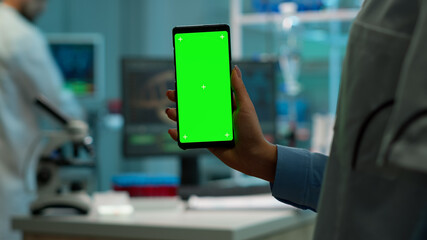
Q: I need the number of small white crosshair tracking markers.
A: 5